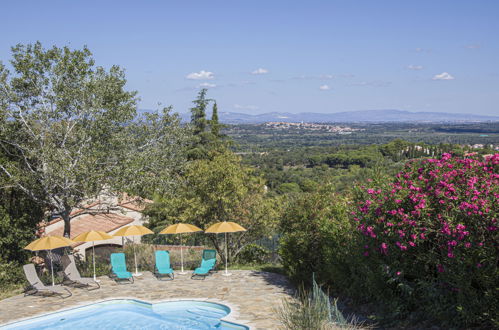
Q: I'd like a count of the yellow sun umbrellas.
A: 5